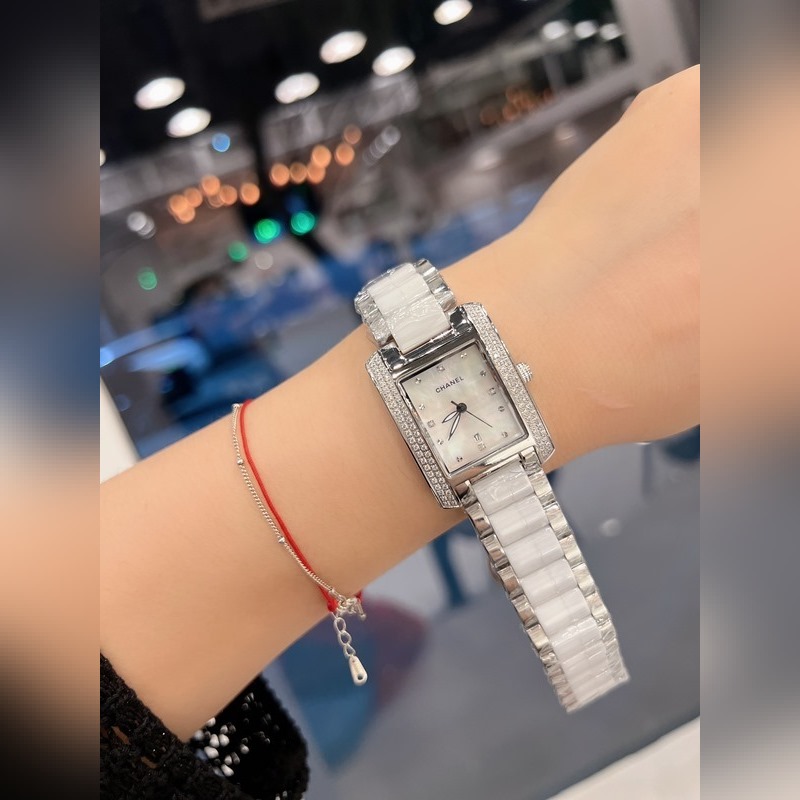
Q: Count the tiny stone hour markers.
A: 12